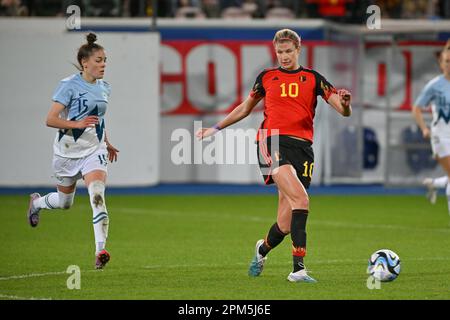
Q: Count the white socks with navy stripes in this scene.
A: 2